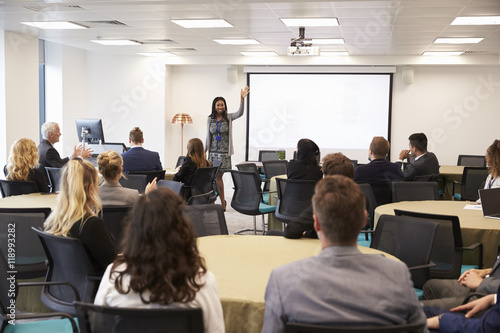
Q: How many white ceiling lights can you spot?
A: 12